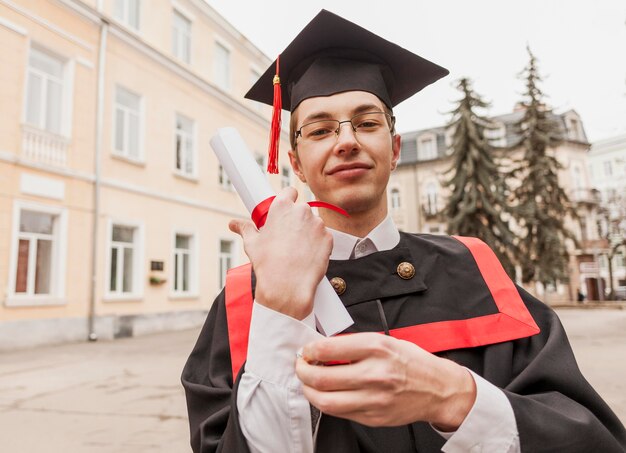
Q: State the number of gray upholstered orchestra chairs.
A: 0